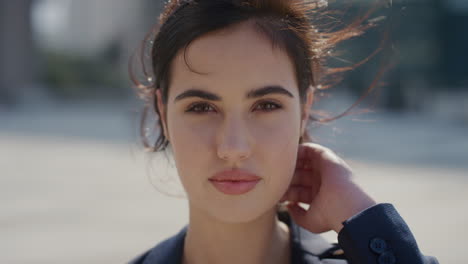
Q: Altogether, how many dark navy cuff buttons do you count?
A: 2